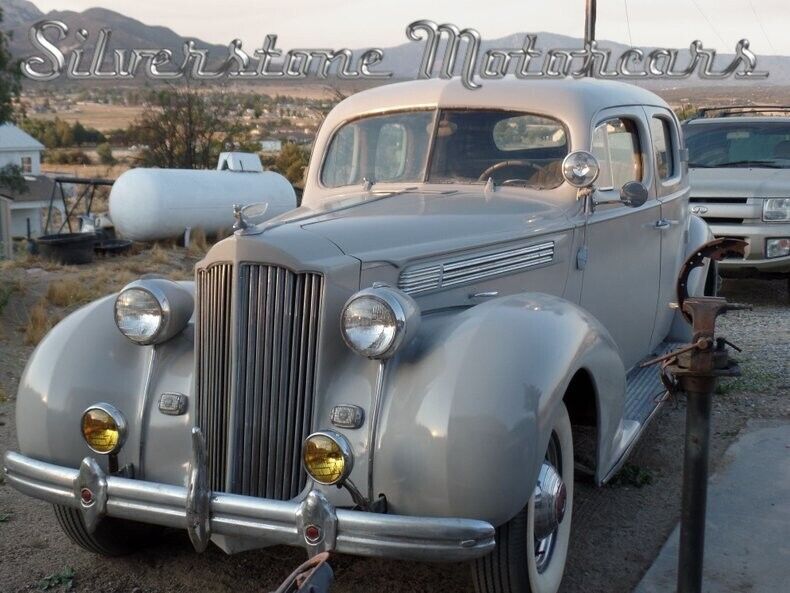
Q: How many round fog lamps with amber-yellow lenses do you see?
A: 2